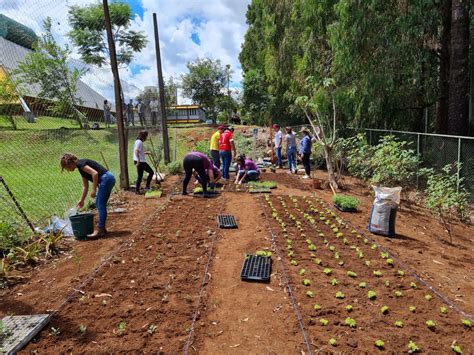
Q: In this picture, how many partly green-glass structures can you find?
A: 1